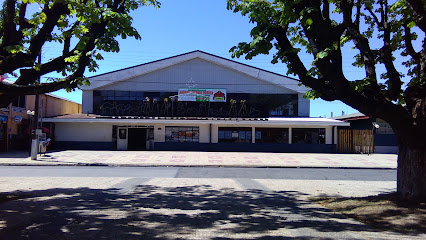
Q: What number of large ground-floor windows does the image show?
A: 4